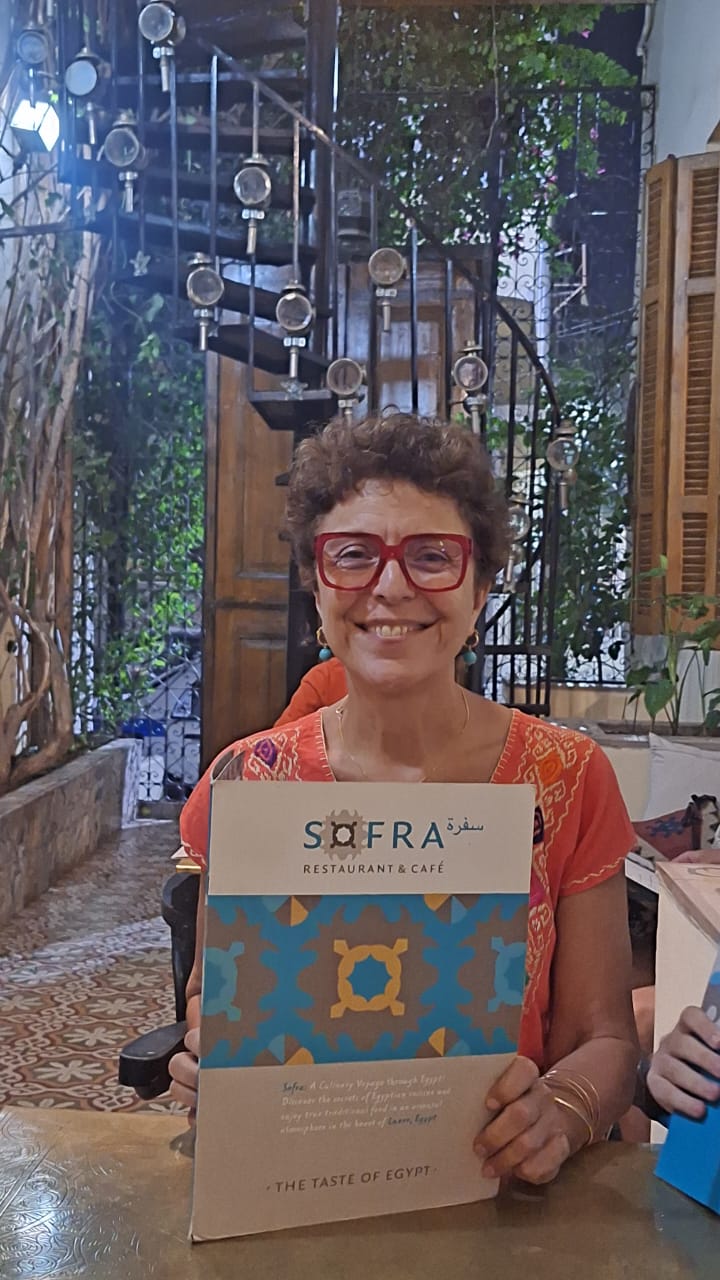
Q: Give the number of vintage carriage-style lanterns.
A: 12